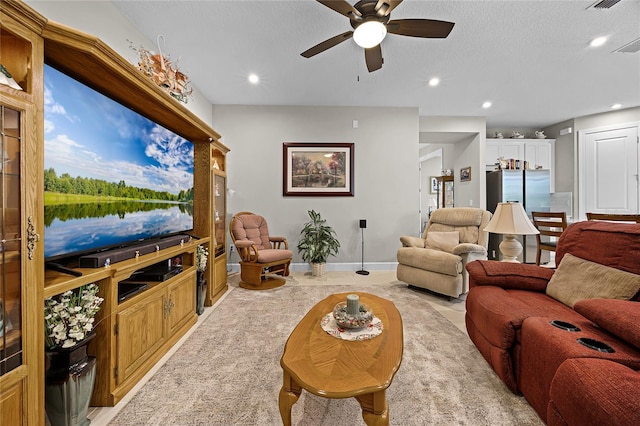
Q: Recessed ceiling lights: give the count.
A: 5